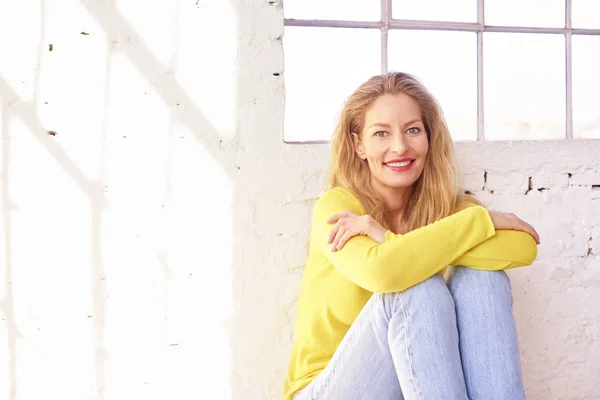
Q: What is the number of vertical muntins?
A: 3